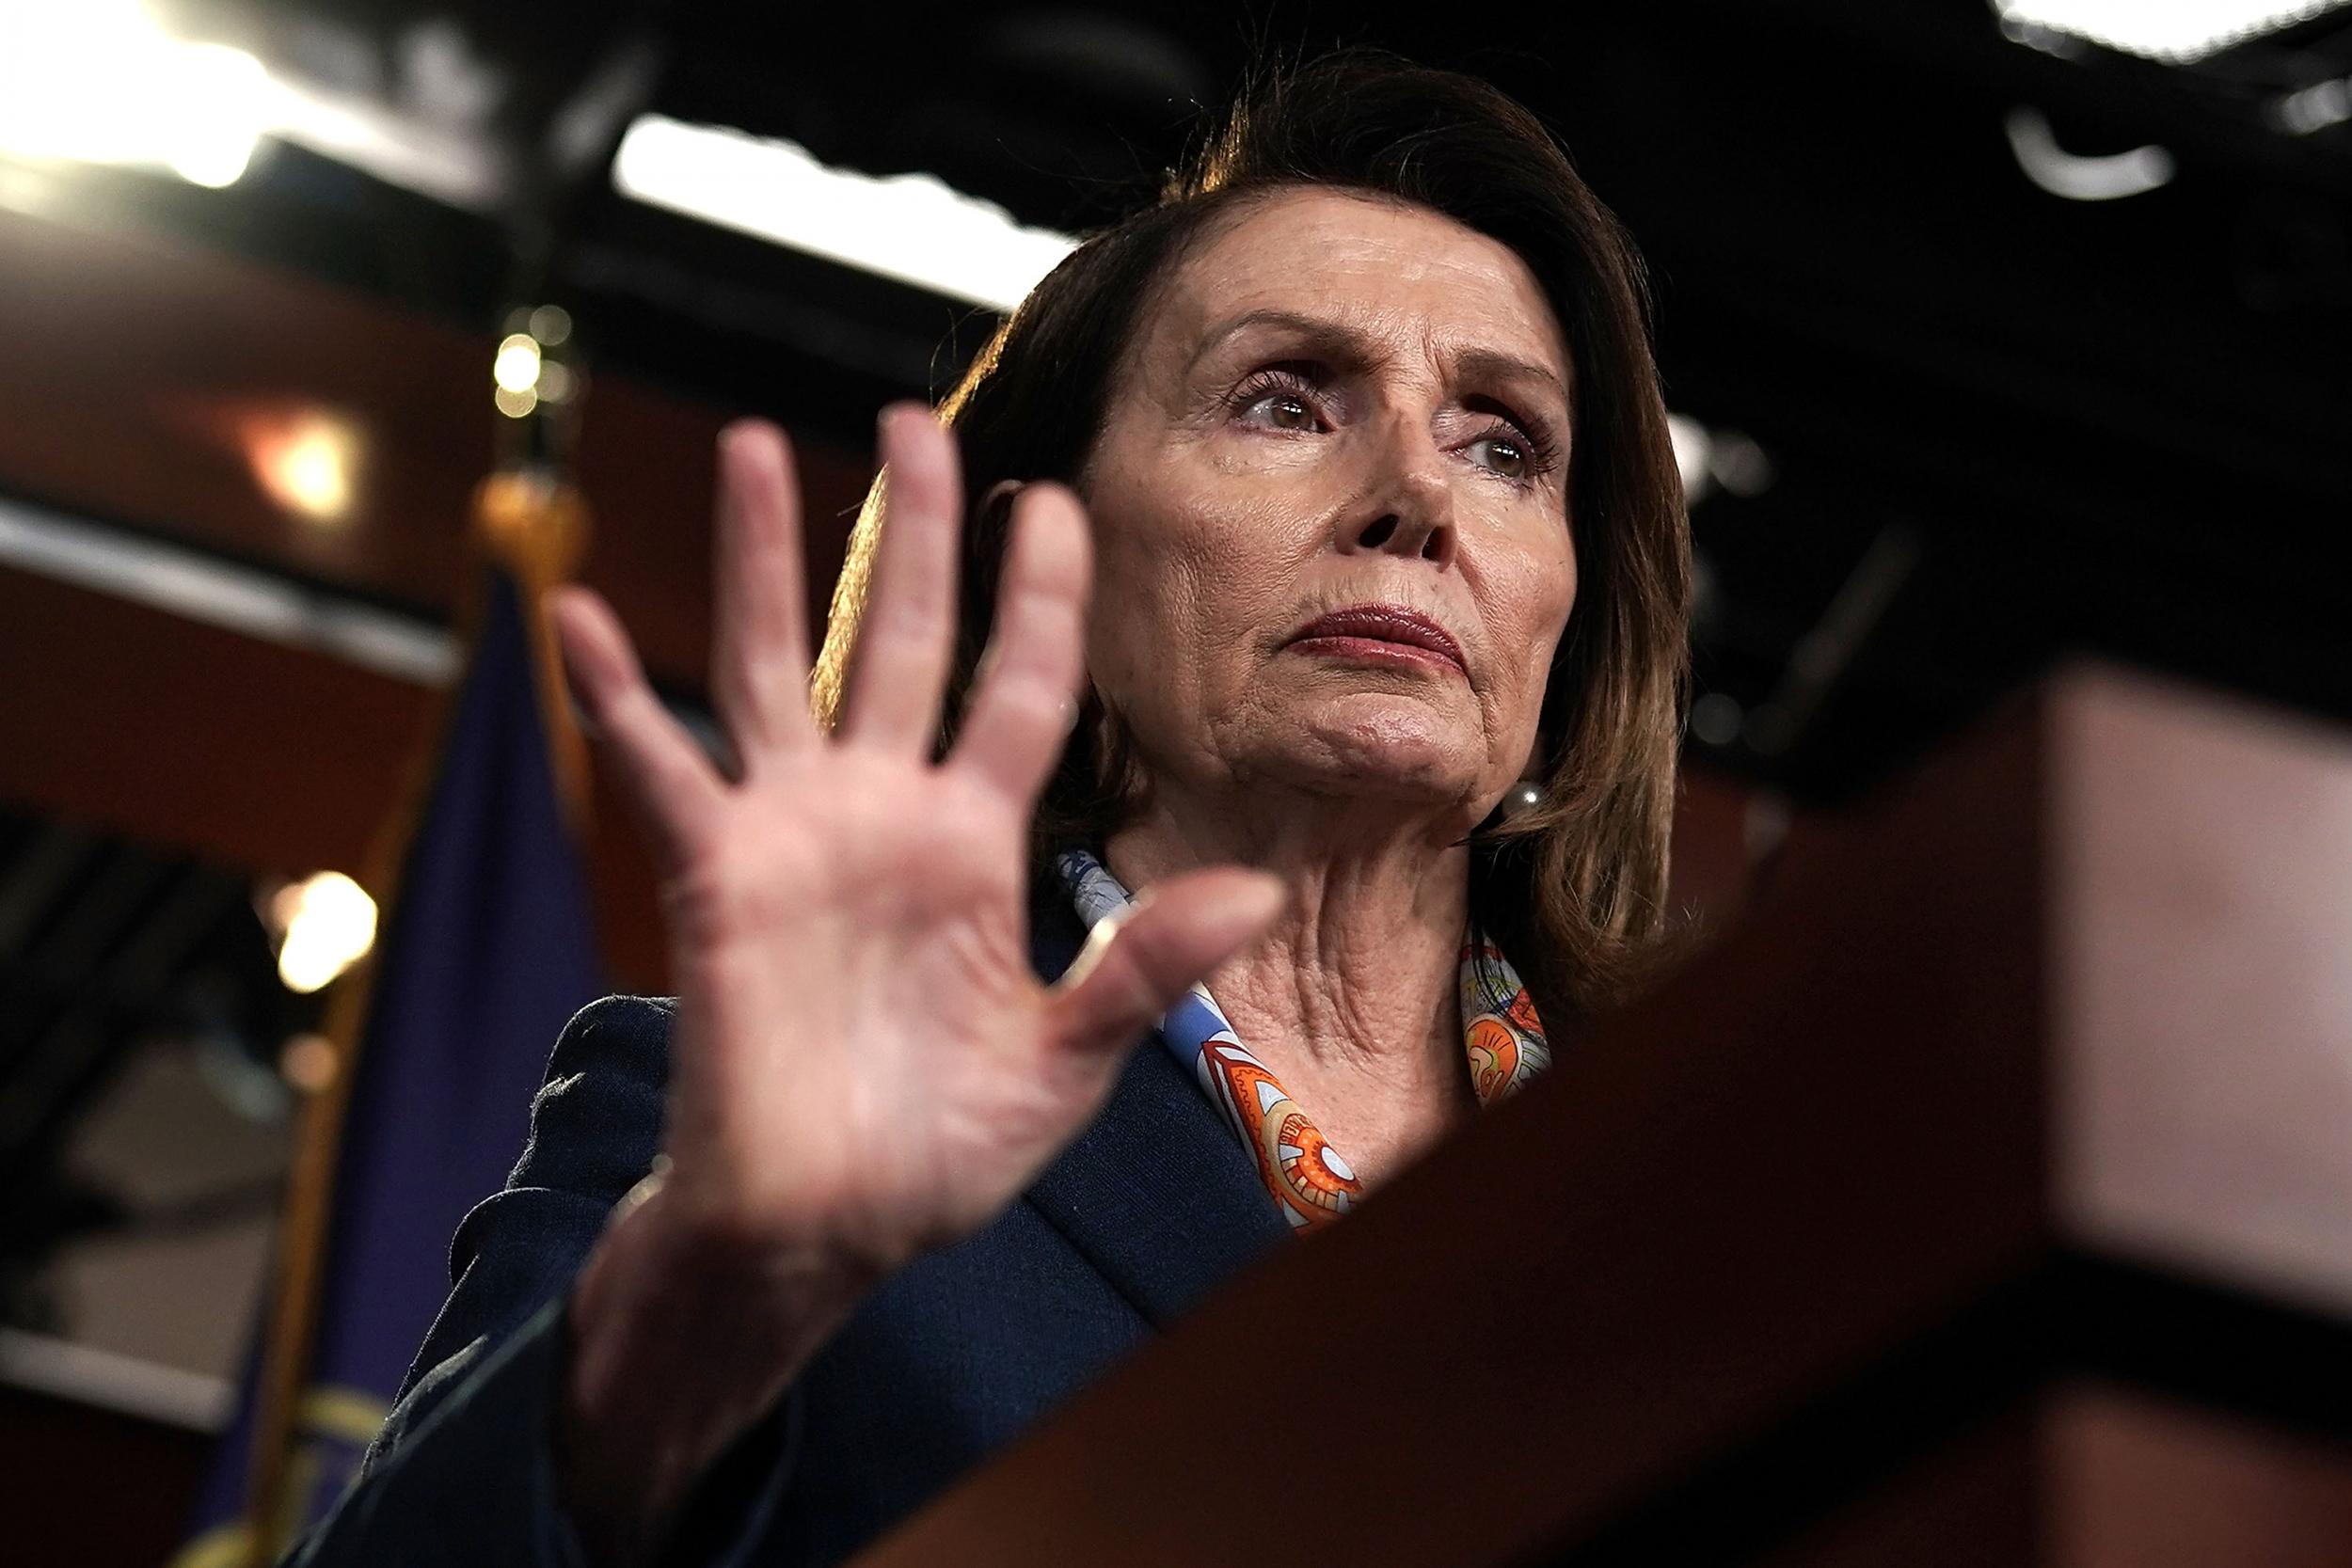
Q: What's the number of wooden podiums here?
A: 1